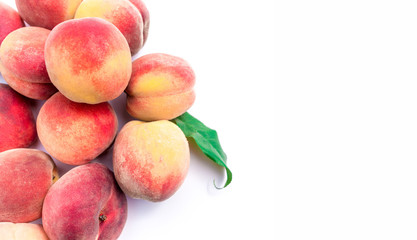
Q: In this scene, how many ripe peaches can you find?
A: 12